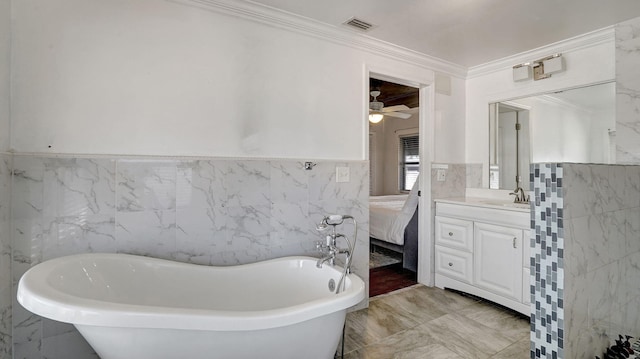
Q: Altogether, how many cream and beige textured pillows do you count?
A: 0